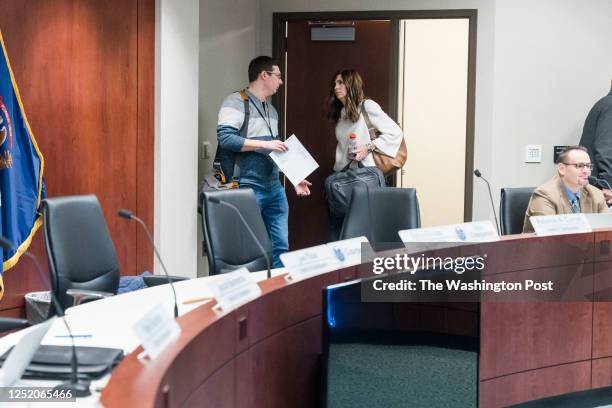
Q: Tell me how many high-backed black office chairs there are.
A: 4